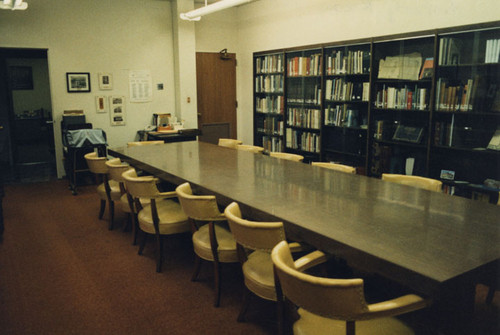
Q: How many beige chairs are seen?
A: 12